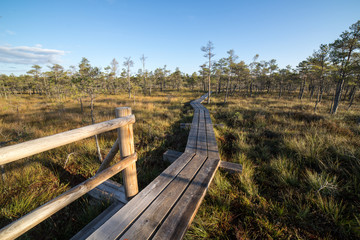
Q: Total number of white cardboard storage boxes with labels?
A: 0